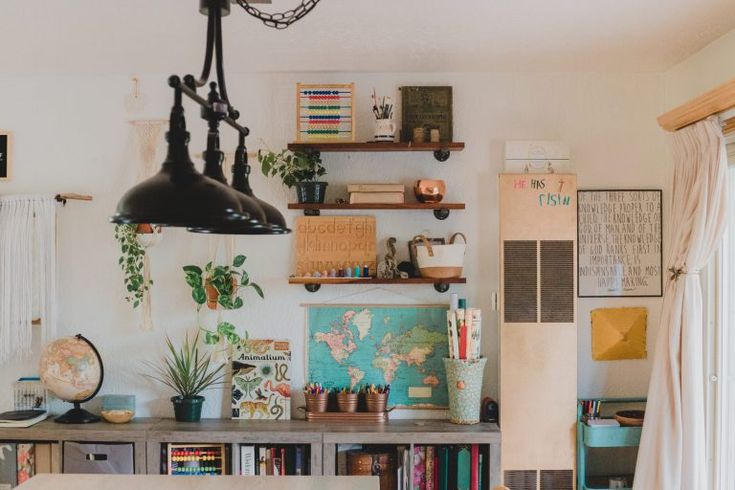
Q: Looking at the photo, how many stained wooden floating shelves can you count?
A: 3